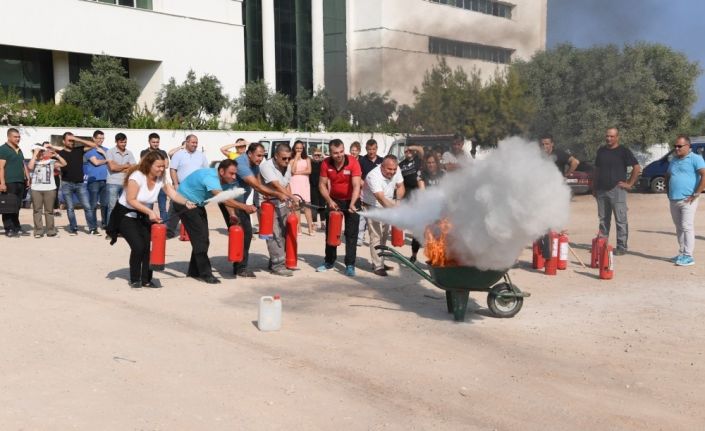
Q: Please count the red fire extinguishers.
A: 12